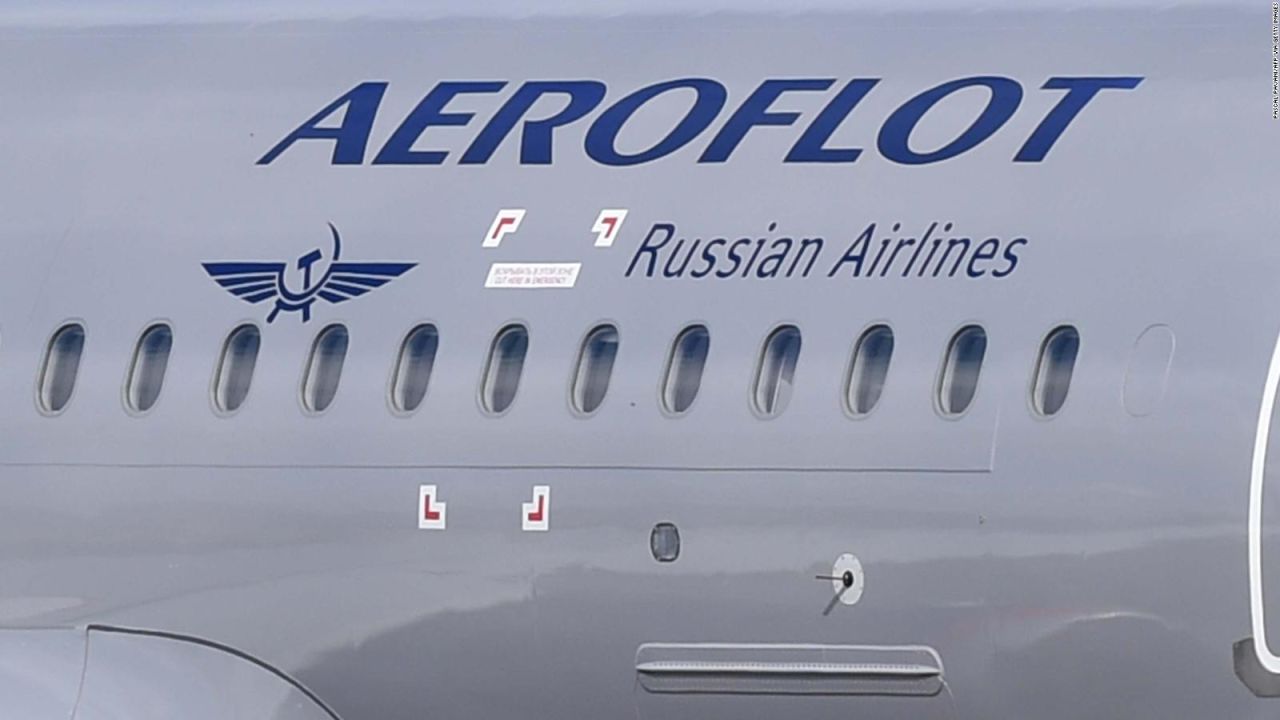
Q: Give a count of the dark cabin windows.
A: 12